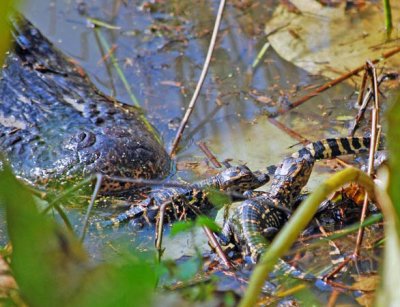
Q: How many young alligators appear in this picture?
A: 3